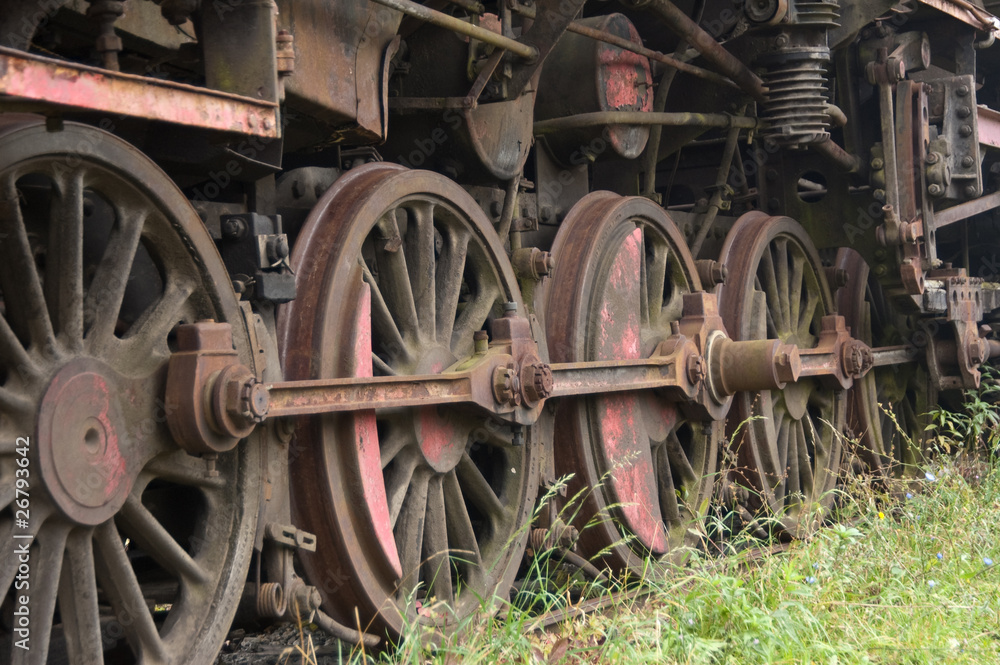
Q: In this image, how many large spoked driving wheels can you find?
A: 5